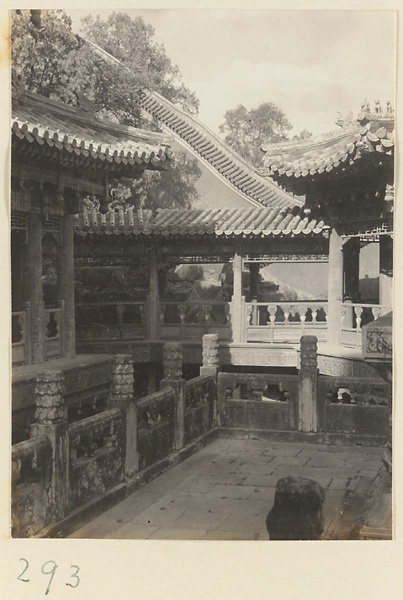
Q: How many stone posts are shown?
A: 5